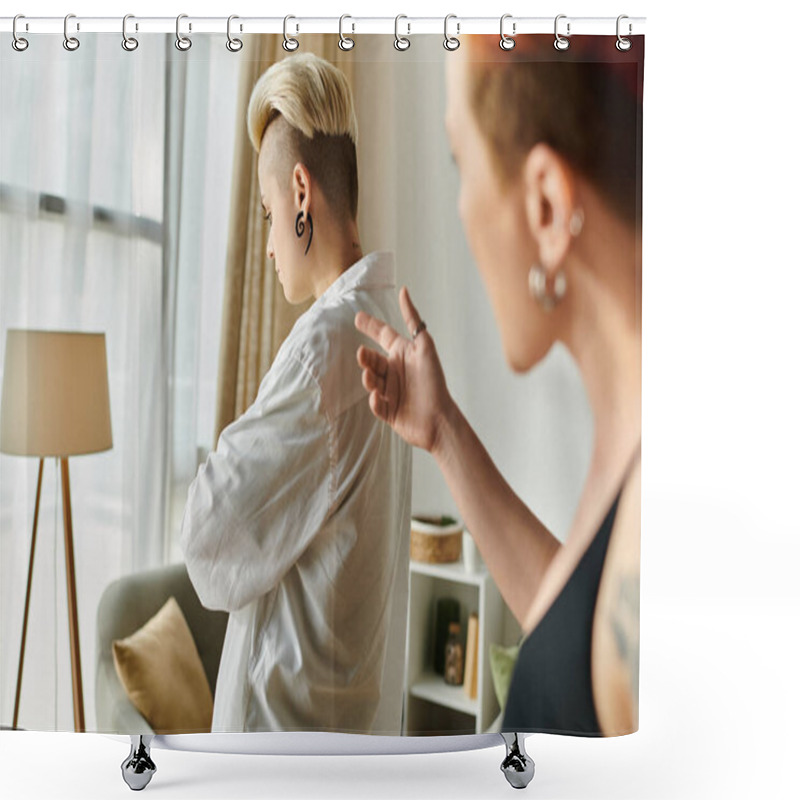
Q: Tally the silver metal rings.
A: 12